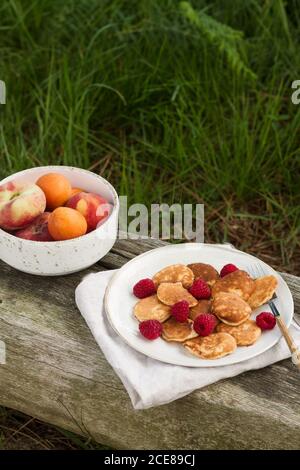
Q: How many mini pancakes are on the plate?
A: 11